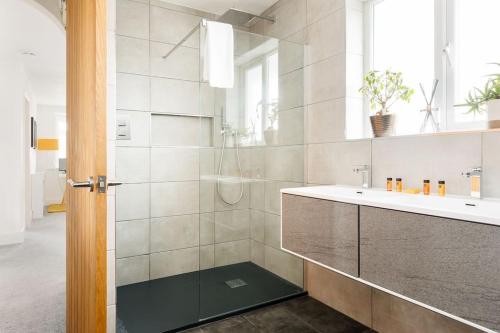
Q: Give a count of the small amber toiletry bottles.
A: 4